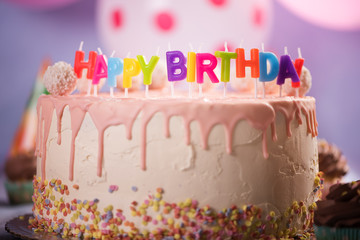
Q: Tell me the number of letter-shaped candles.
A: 13